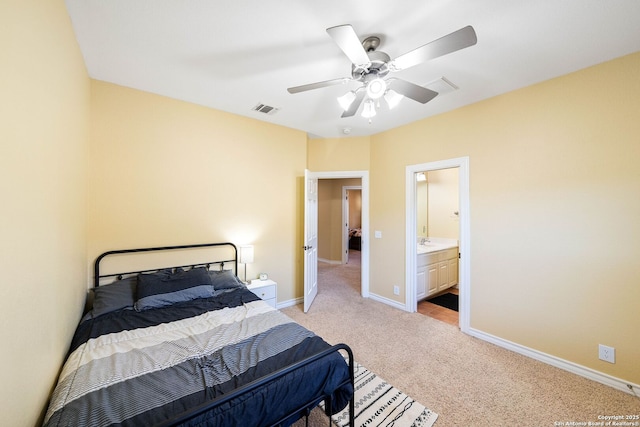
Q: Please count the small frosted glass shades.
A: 4